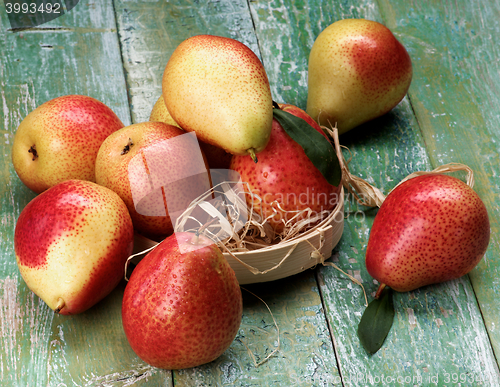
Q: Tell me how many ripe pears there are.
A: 9